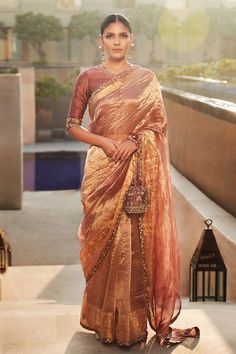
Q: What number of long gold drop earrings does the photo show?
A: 2